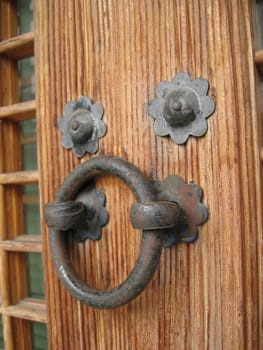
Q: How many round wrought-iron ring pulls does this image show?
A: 1